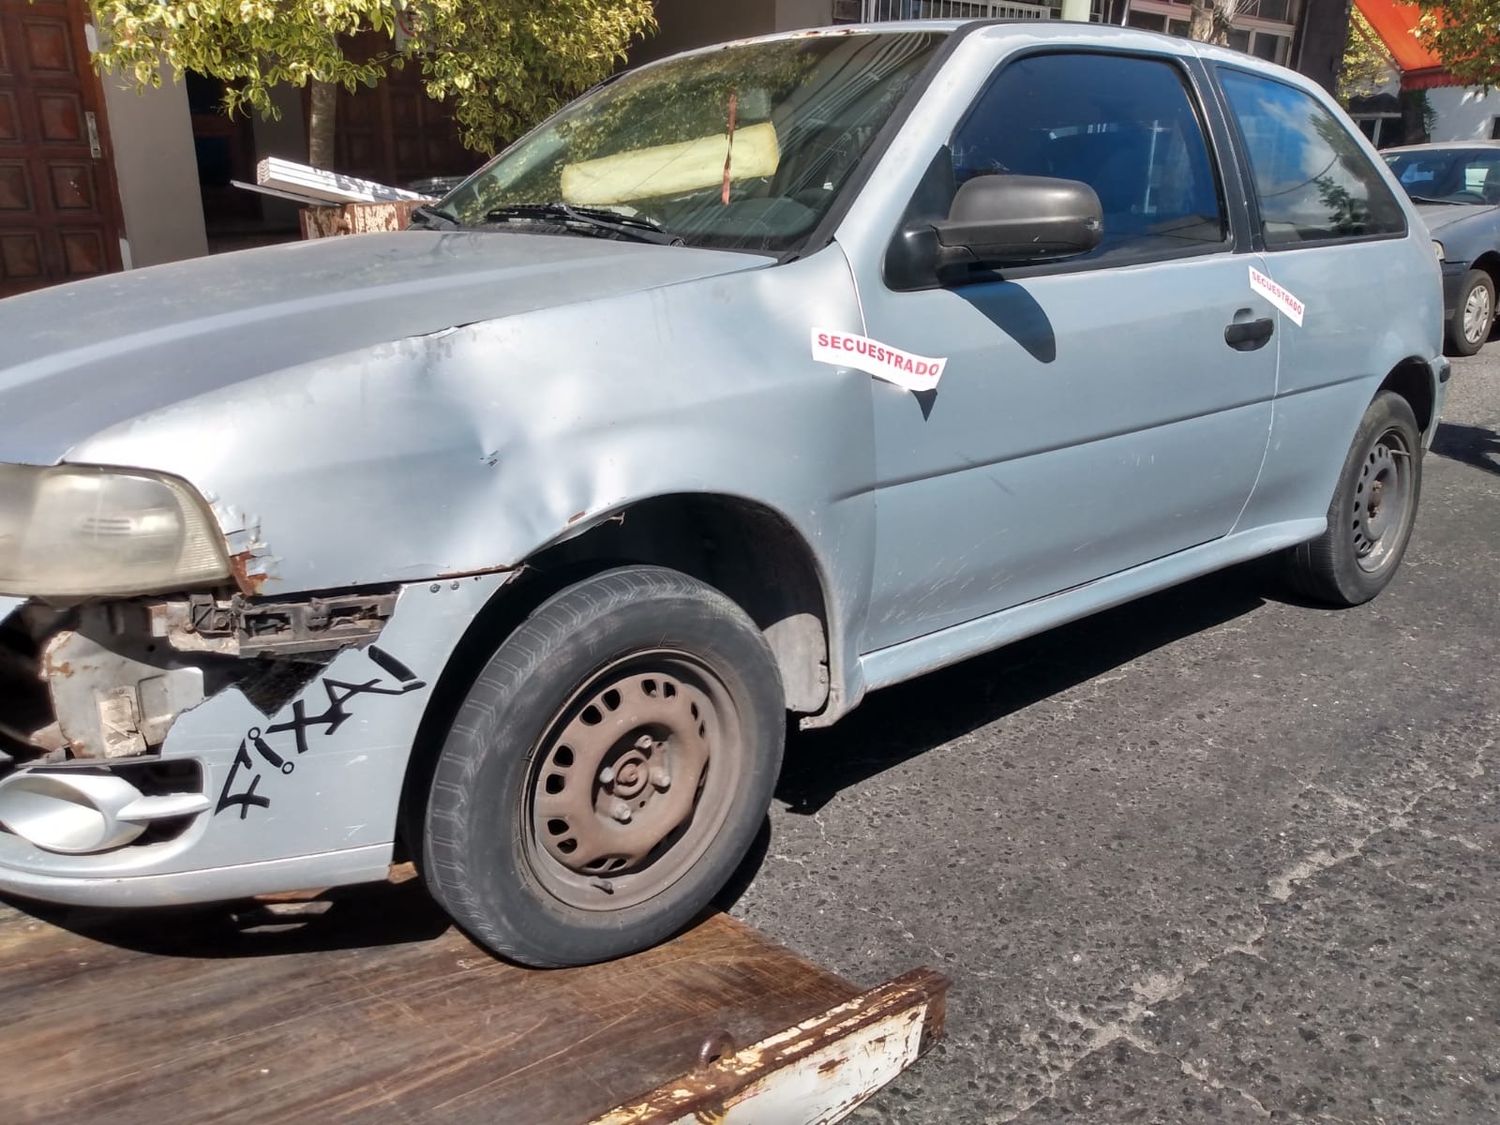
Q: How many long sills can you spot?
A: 1